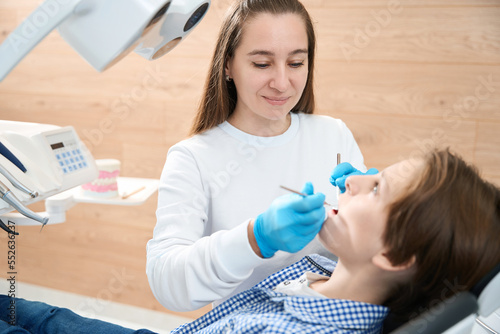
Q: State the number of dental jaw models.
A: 1